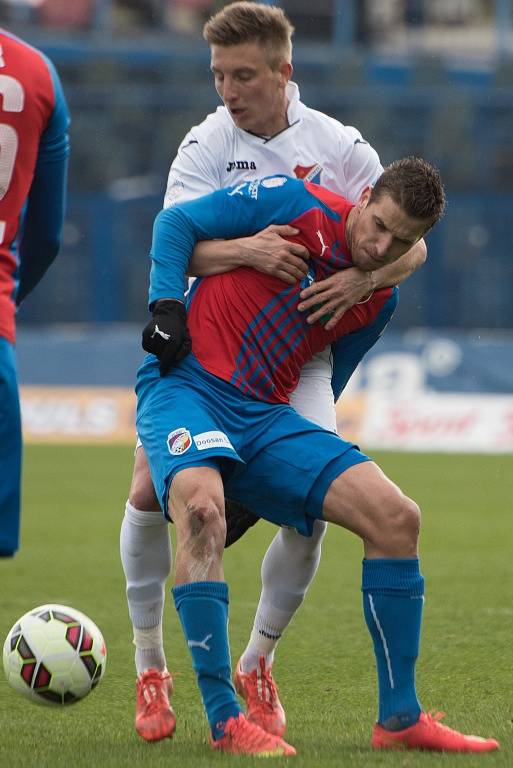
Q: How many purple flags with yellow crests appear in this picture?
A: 0